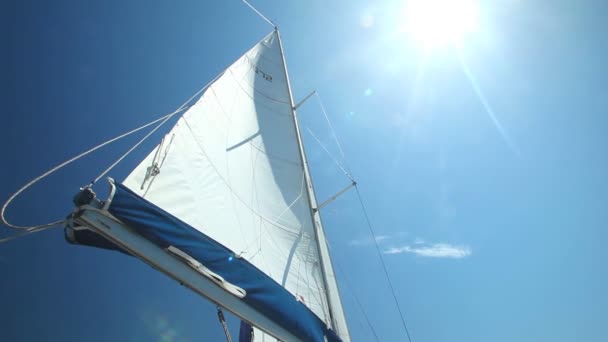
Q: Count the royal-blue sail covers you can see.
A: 1